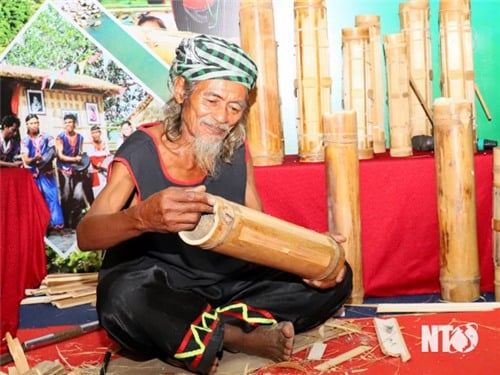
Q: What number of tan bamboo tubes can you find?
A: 11